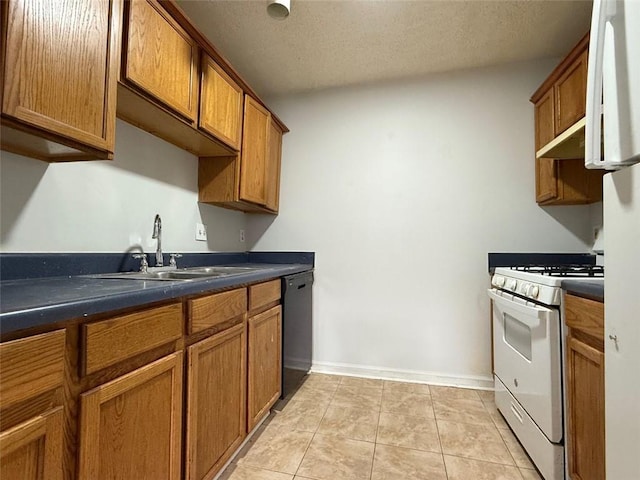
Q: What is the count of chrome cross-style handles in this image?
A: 2